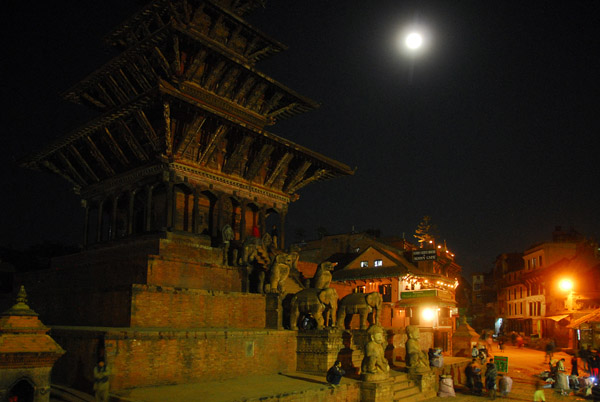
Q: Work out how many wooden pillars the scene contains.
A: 11